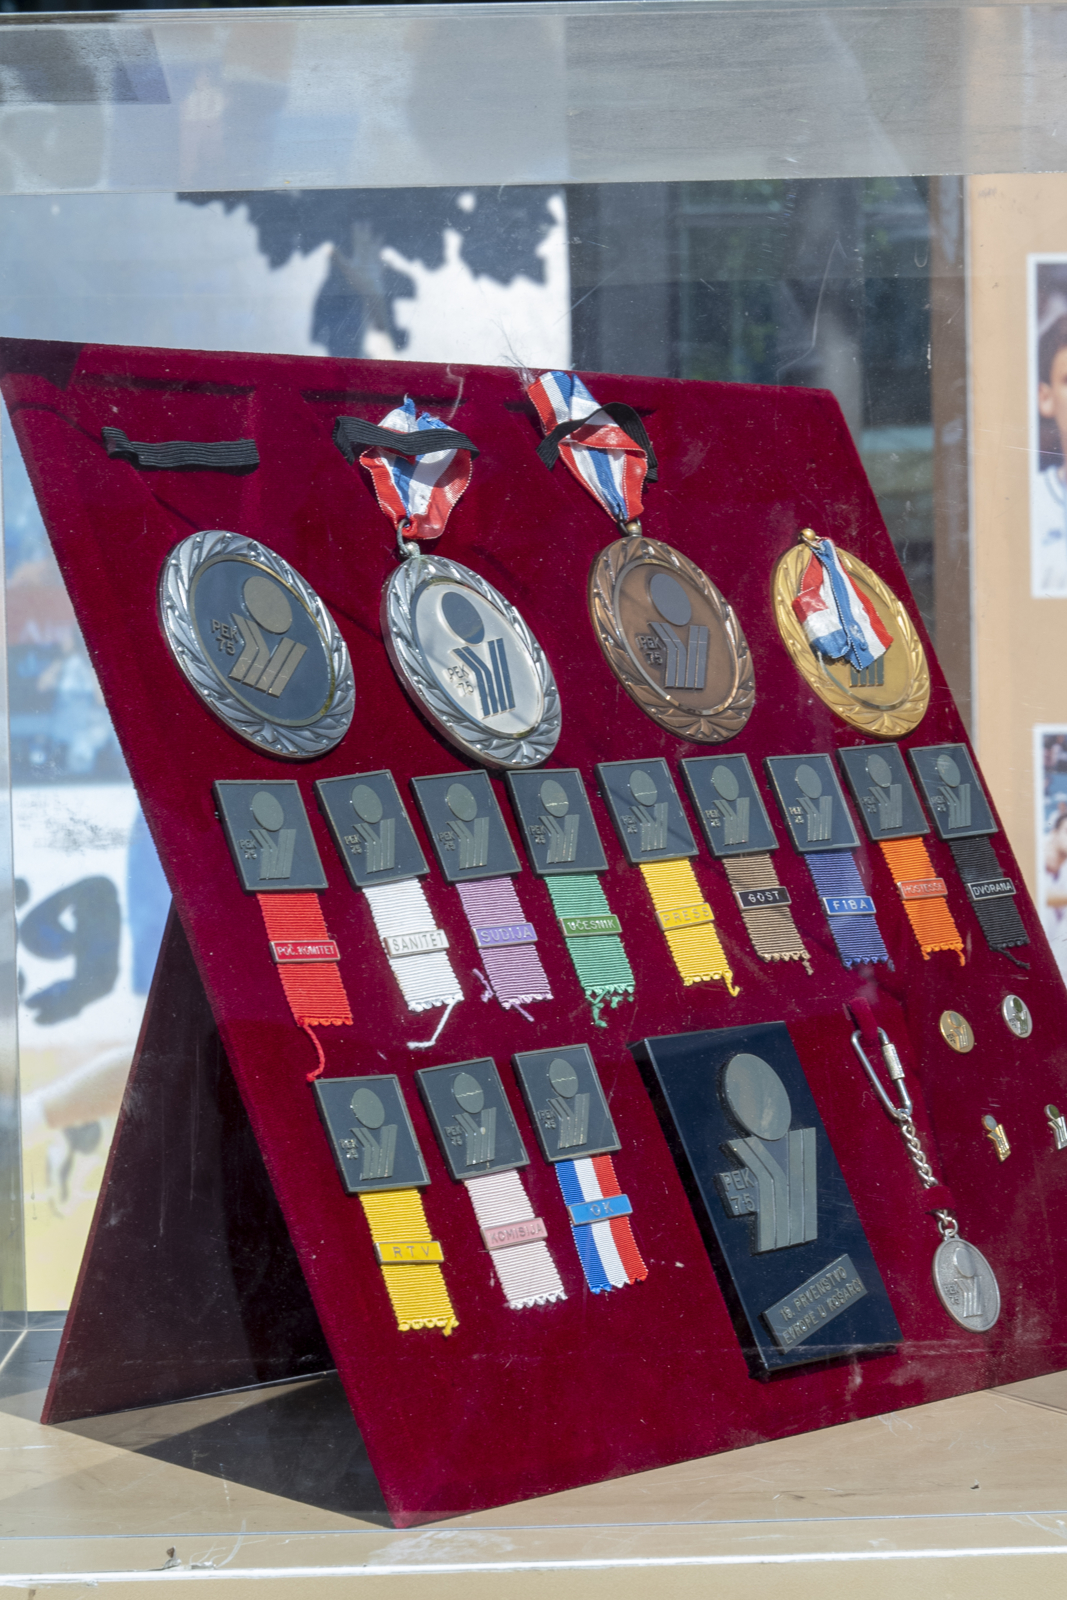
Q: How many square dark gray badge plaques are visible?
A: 12